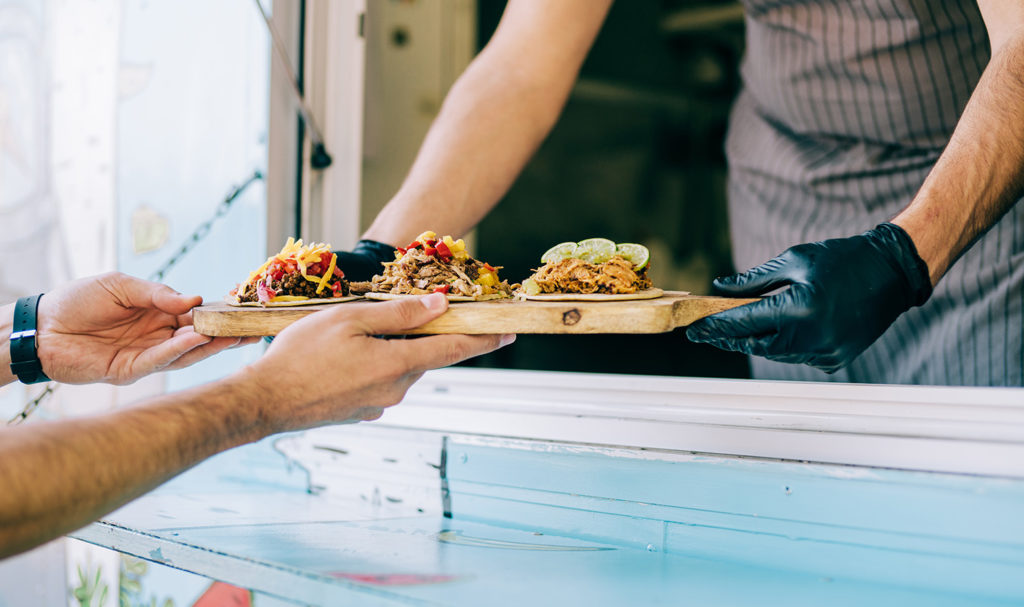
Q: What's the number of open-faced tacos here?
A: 3